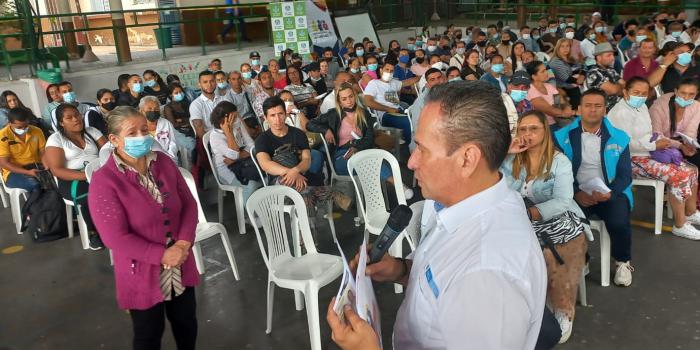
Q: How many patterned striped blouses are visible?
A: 1